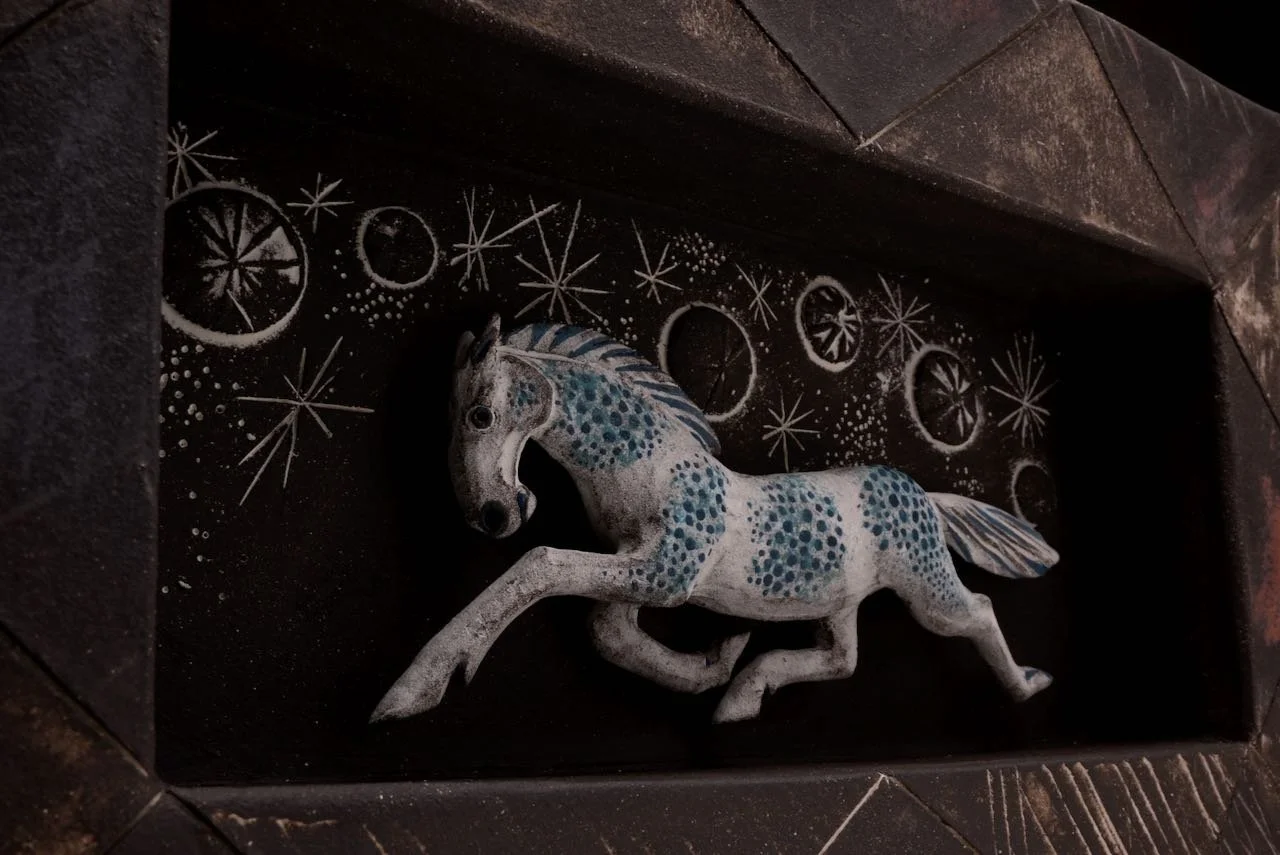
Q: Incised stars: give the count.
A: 10